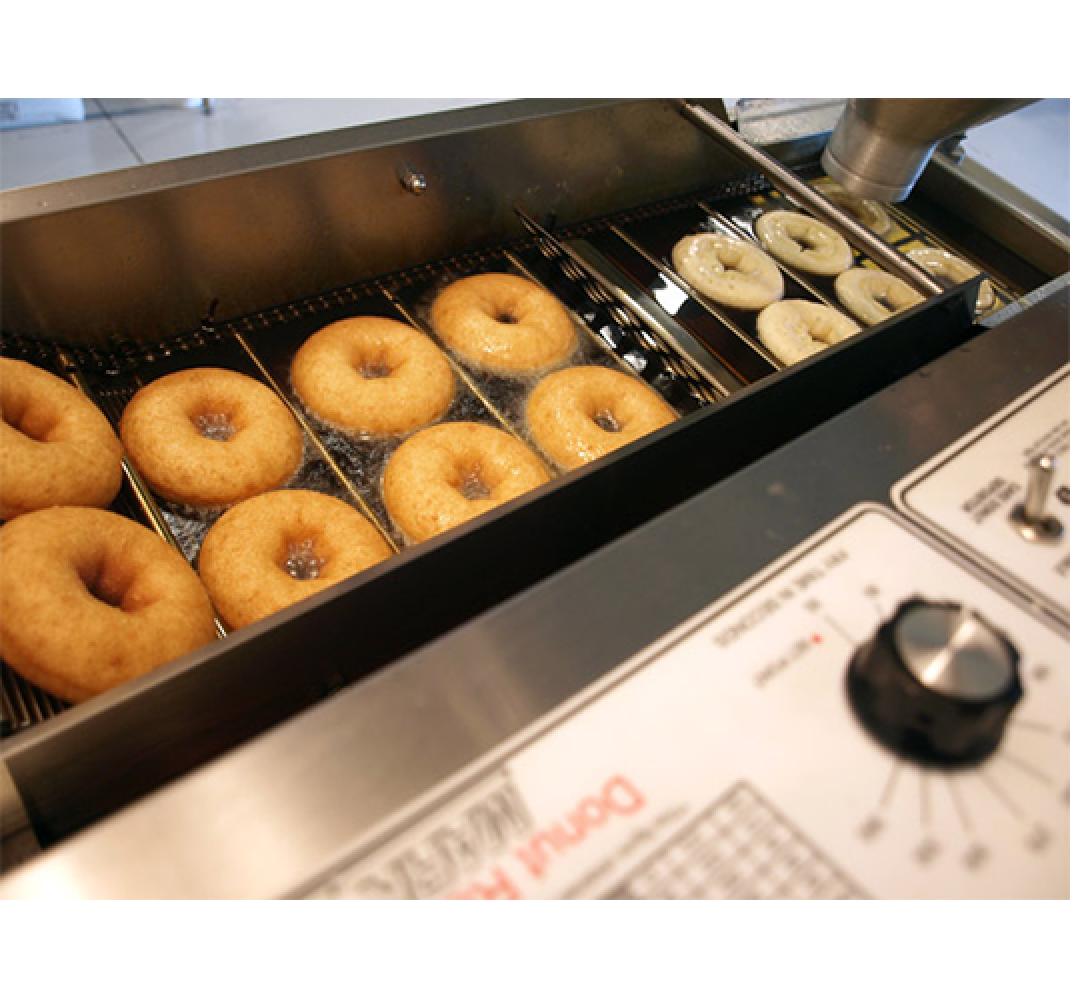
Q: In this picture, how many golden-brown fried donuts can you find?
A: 8